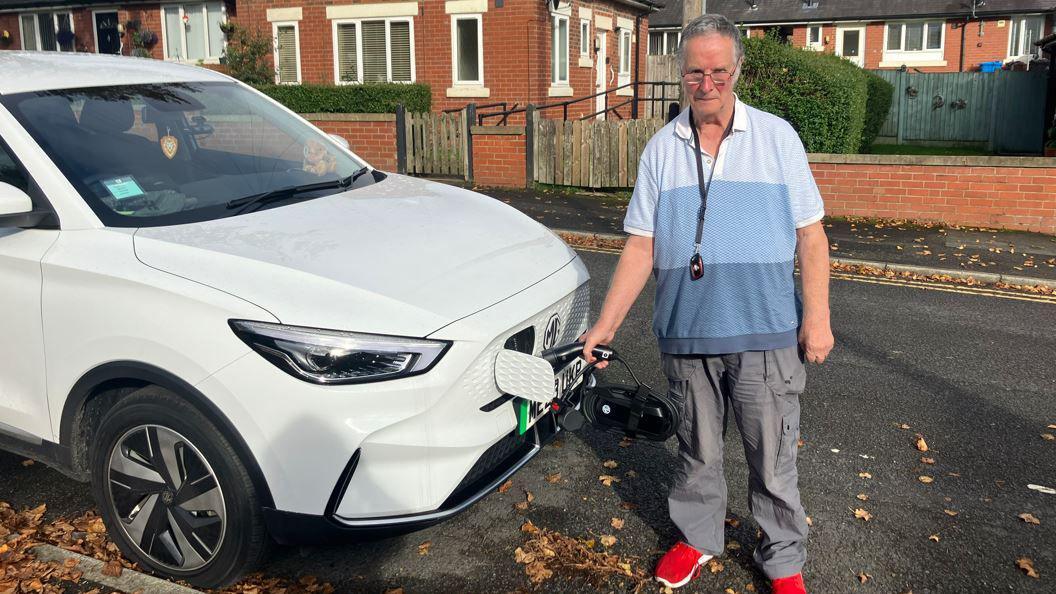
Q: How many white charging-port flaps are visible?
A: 1